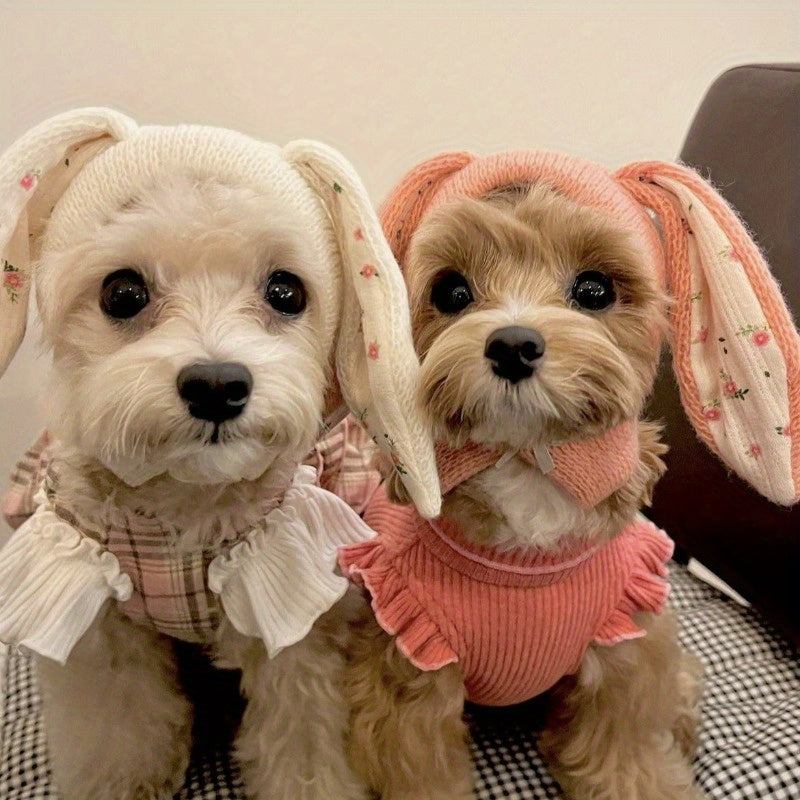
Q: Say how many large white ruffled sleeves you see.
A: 2